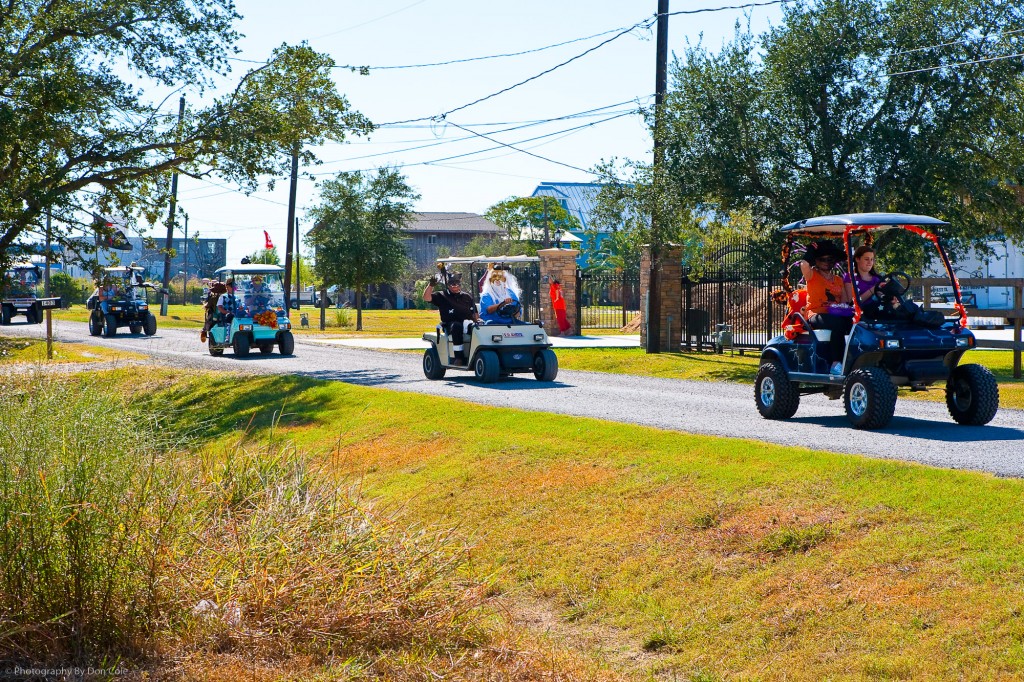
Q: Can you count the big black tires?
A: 3